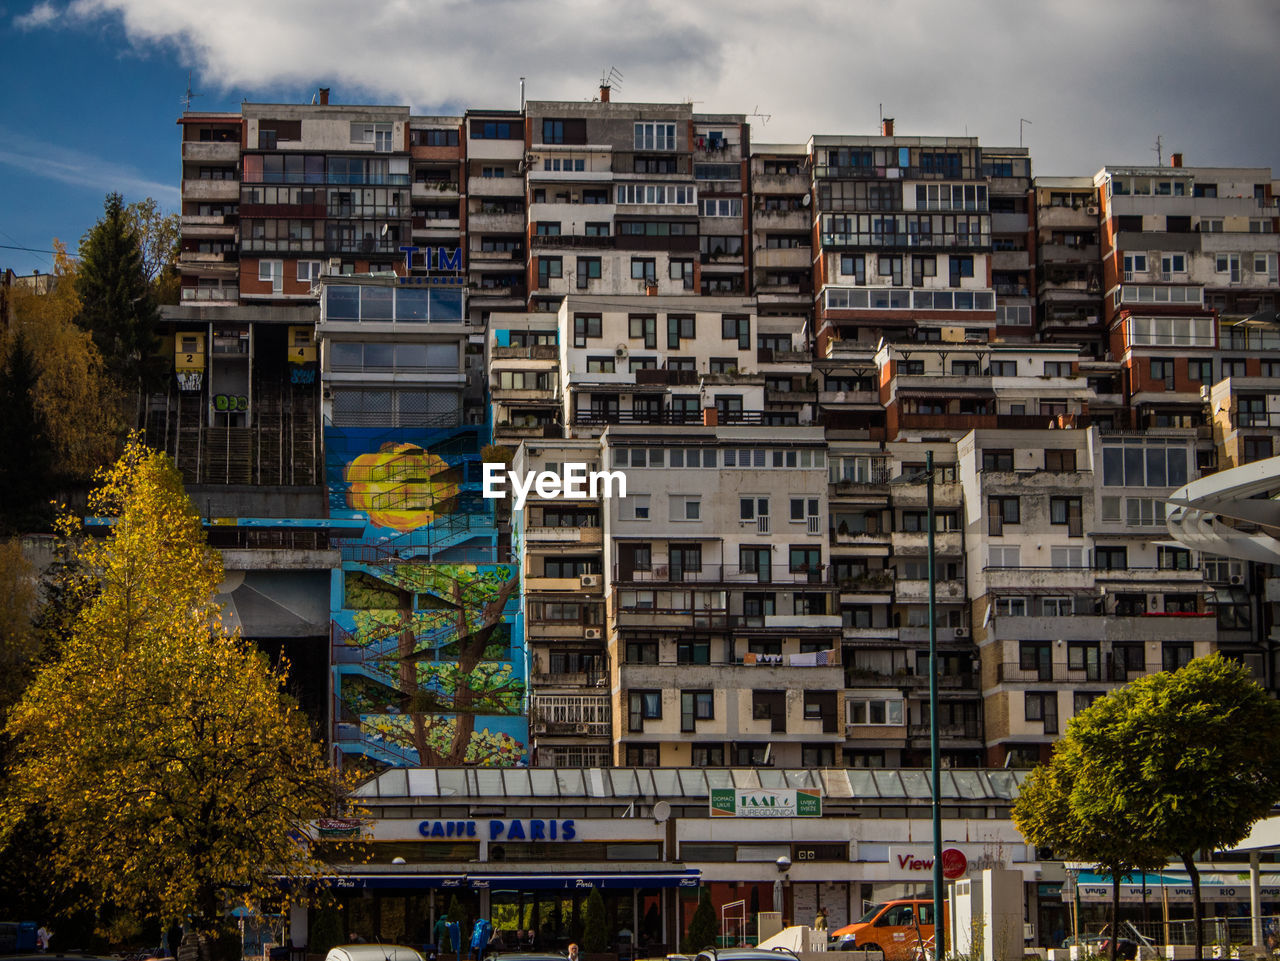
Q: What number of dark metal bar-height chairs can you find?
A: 0